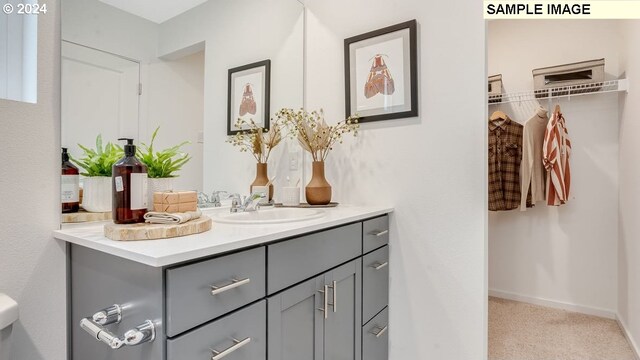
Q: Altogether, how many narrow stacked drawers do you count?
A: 3